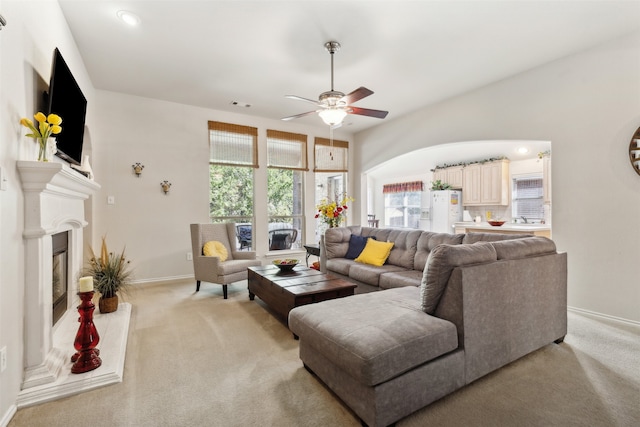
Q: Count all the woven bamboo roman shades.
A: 3